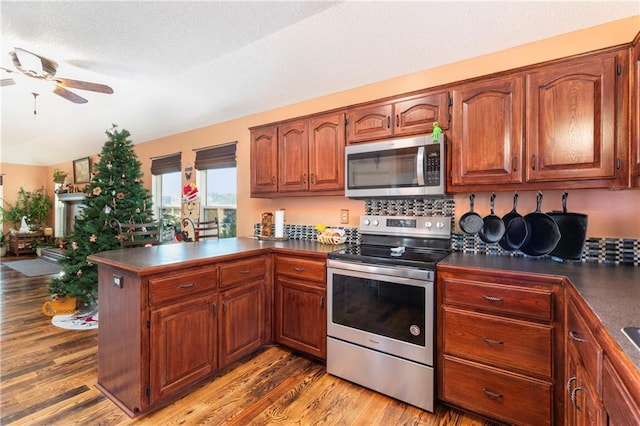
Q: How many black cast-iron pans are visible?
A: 5